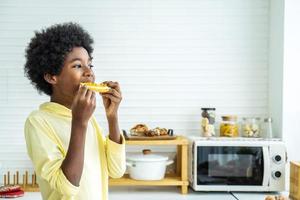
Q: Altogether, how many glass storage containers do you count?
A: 4